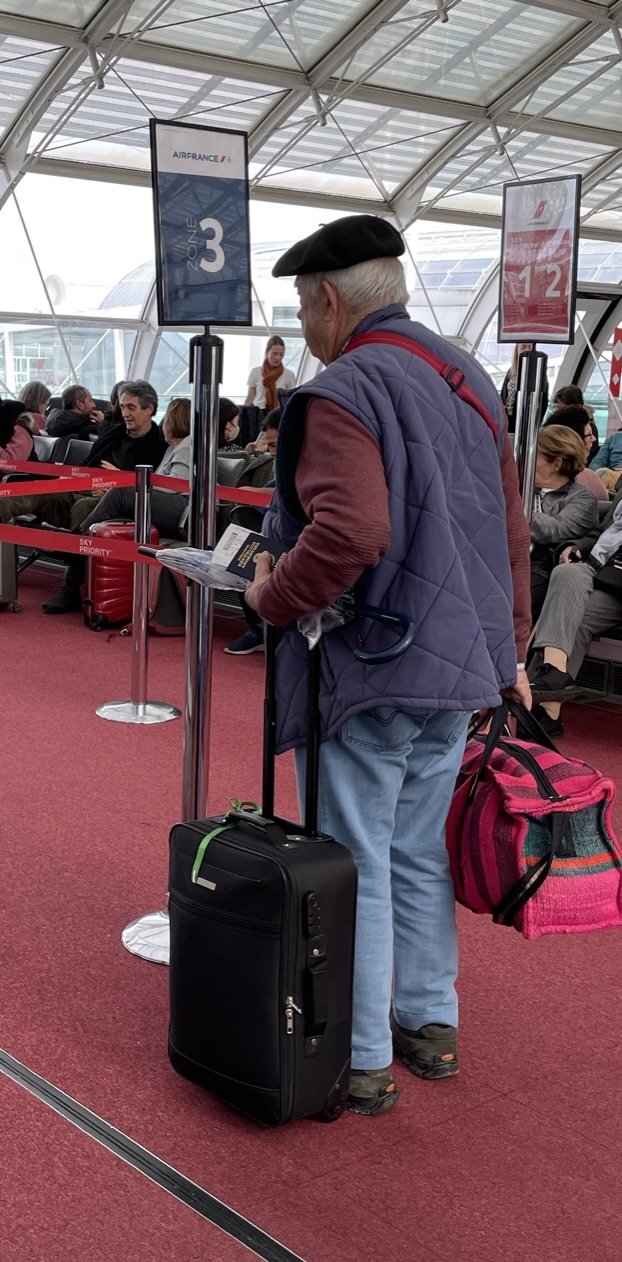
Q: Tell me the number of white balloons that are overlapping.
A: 0